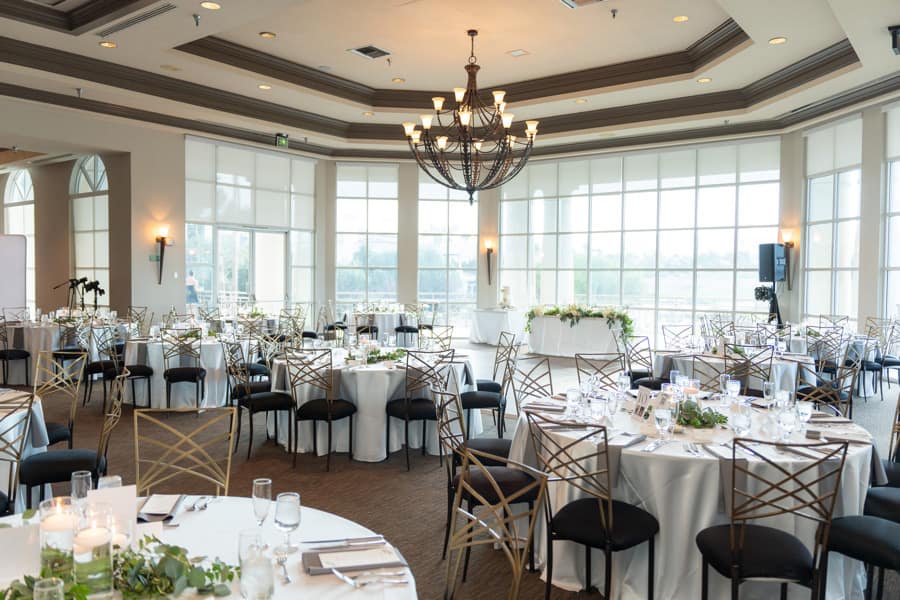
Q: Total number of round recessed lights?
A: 10